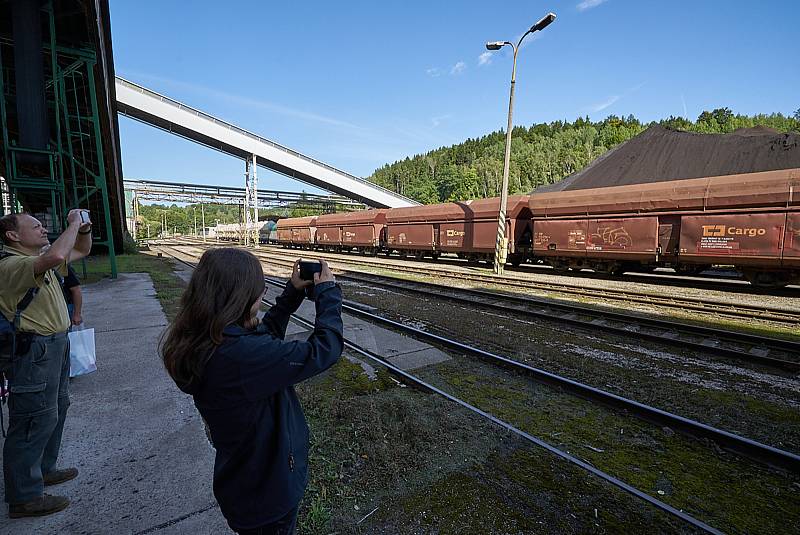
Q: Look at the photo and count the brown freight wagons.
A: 4